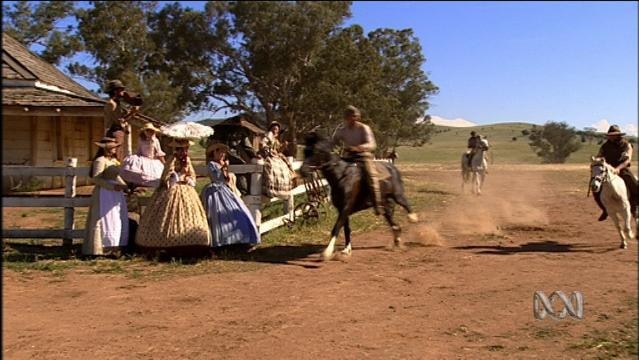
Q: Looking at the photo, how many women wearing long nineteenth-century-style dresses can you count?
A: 5